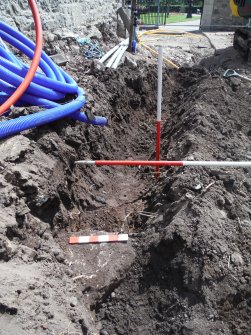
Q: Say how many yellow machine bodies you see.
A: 1